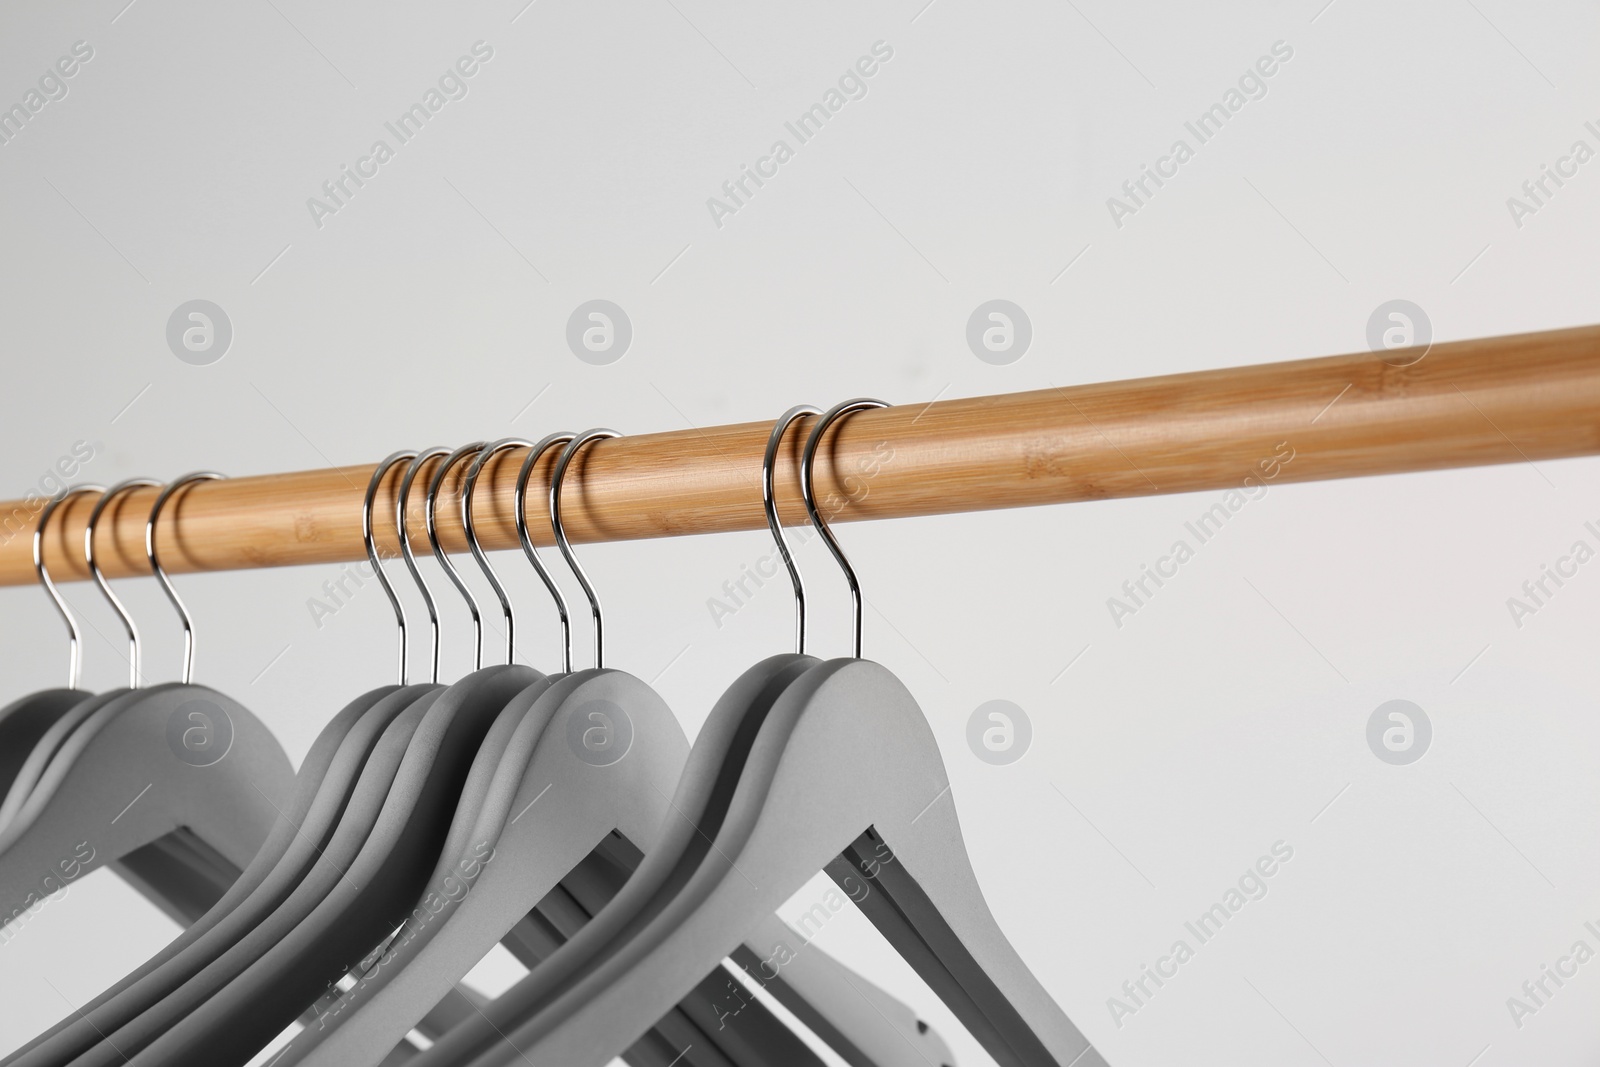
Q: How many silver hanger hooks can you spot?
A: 11